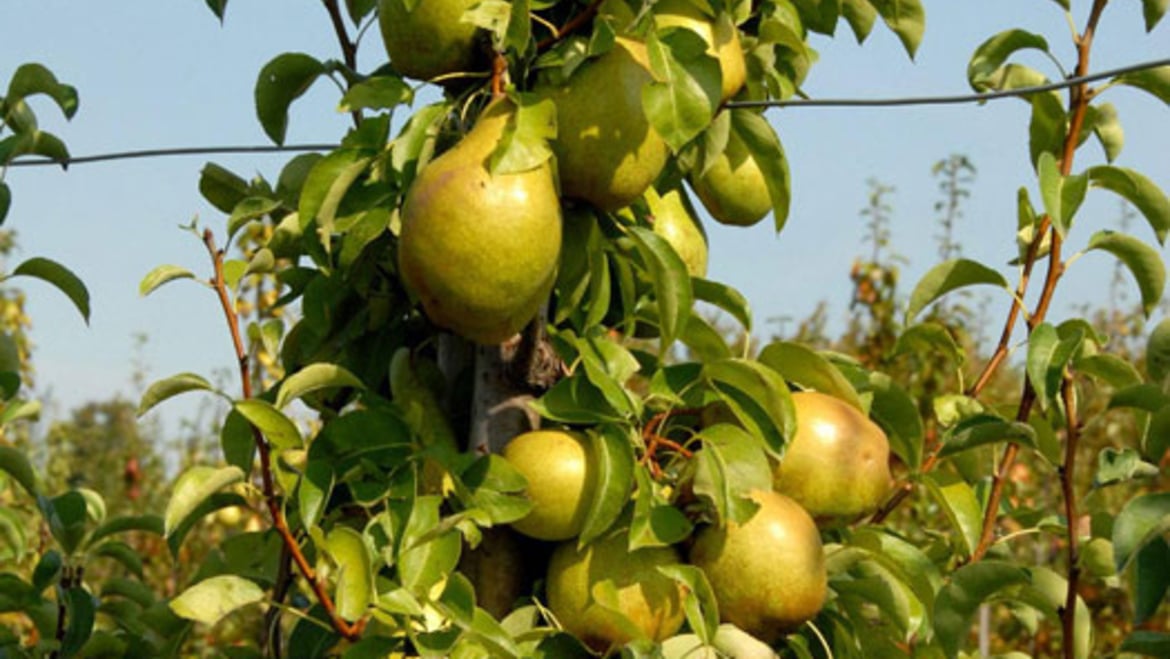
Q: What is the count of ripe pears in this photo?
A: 10